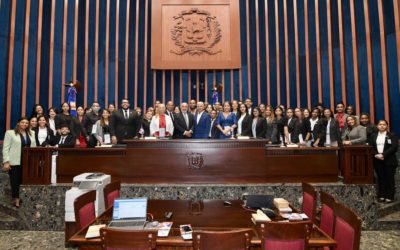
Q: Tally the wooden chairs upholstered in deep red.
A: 8